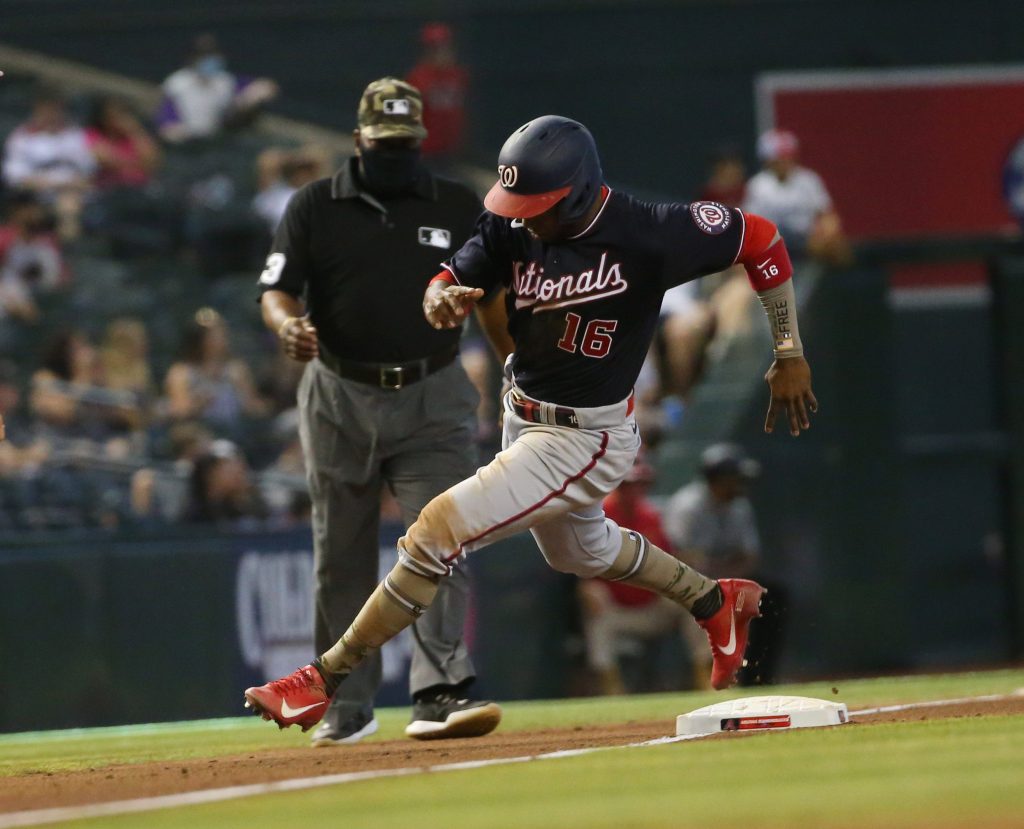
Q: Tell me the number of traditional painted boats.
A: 0